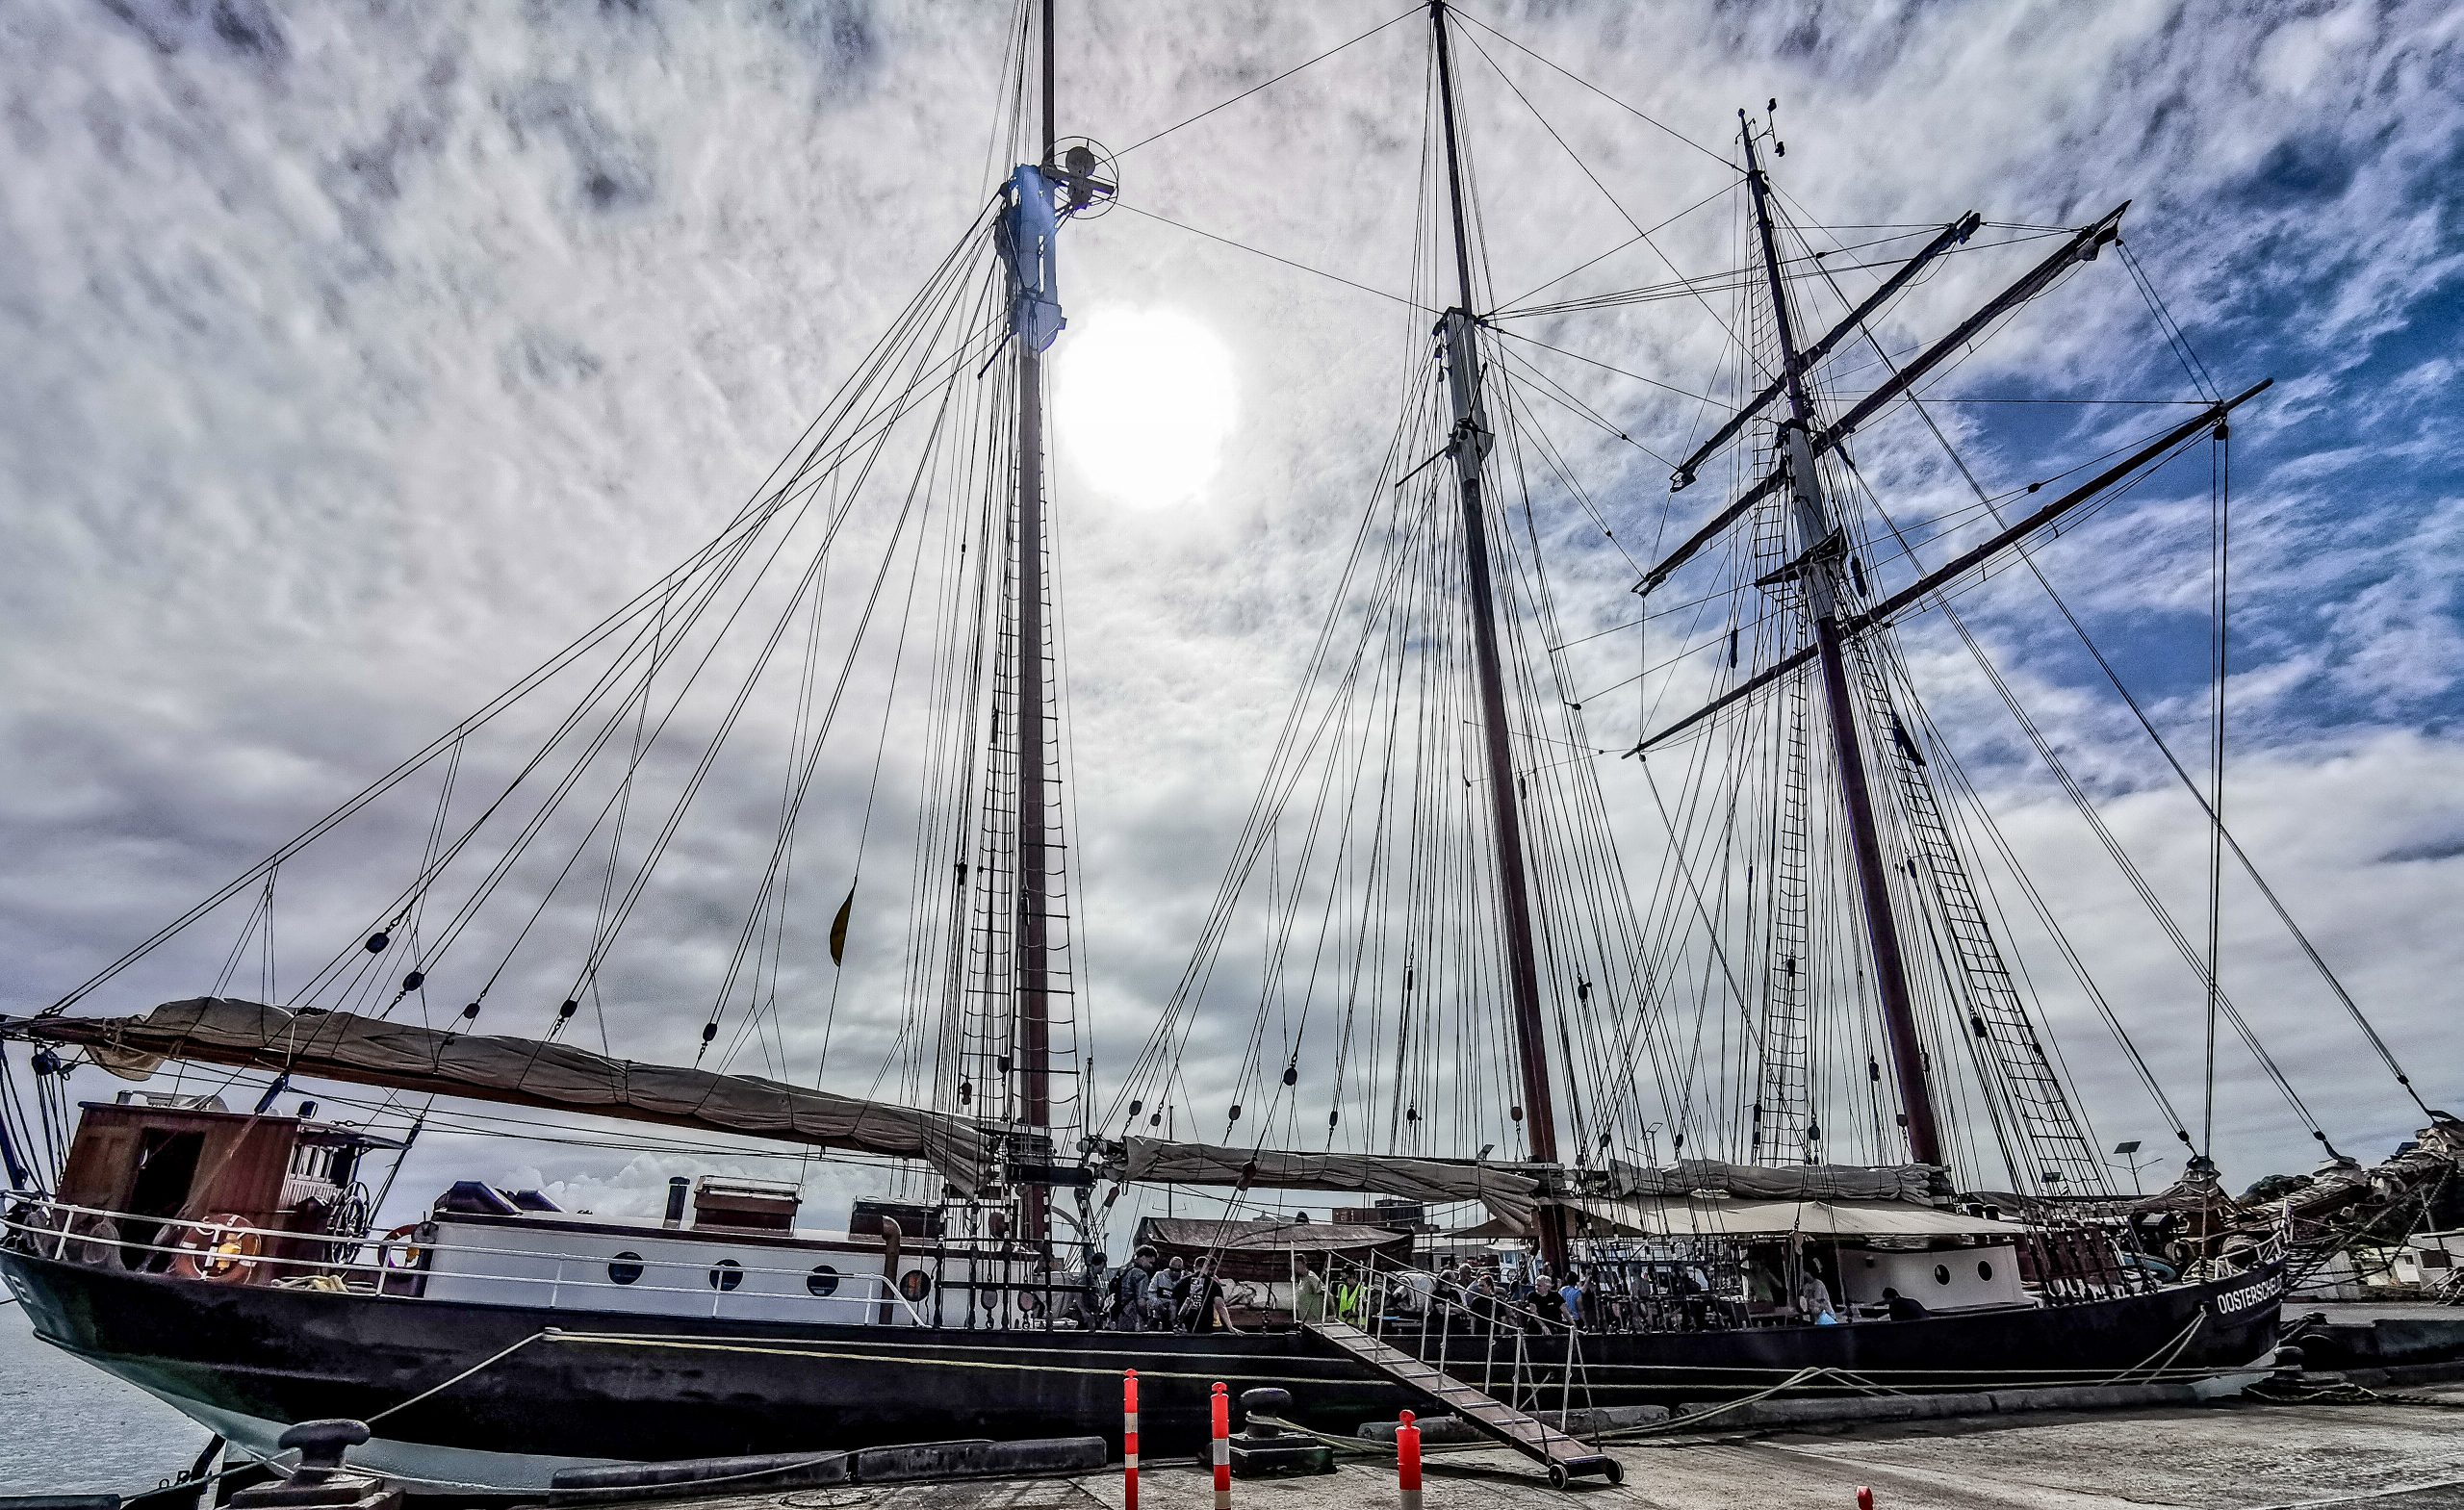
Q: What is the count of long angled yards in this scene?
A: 3